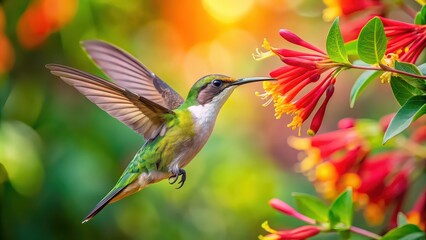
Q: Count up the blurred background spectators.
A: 0